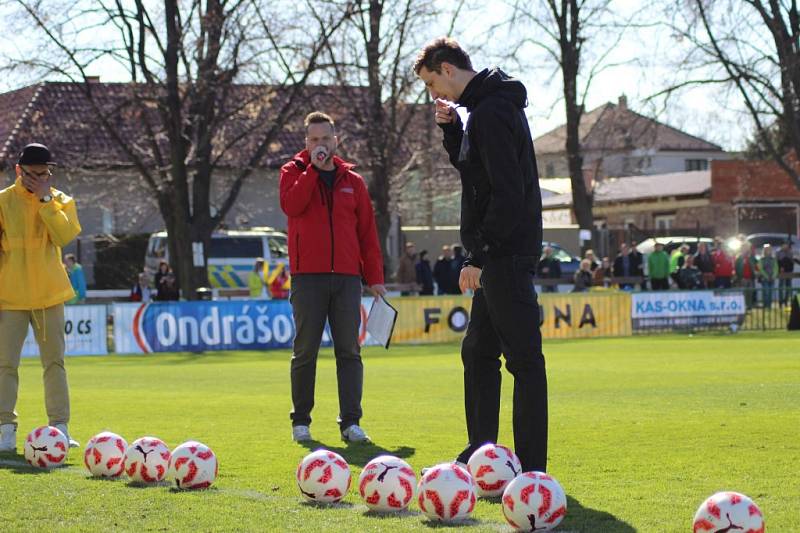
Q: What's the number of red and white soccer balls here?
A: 10